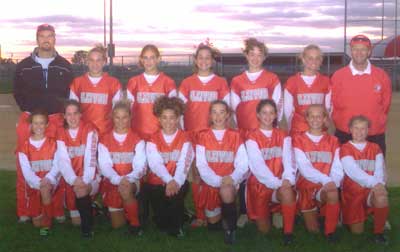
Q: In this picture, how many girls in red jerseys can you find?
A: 13